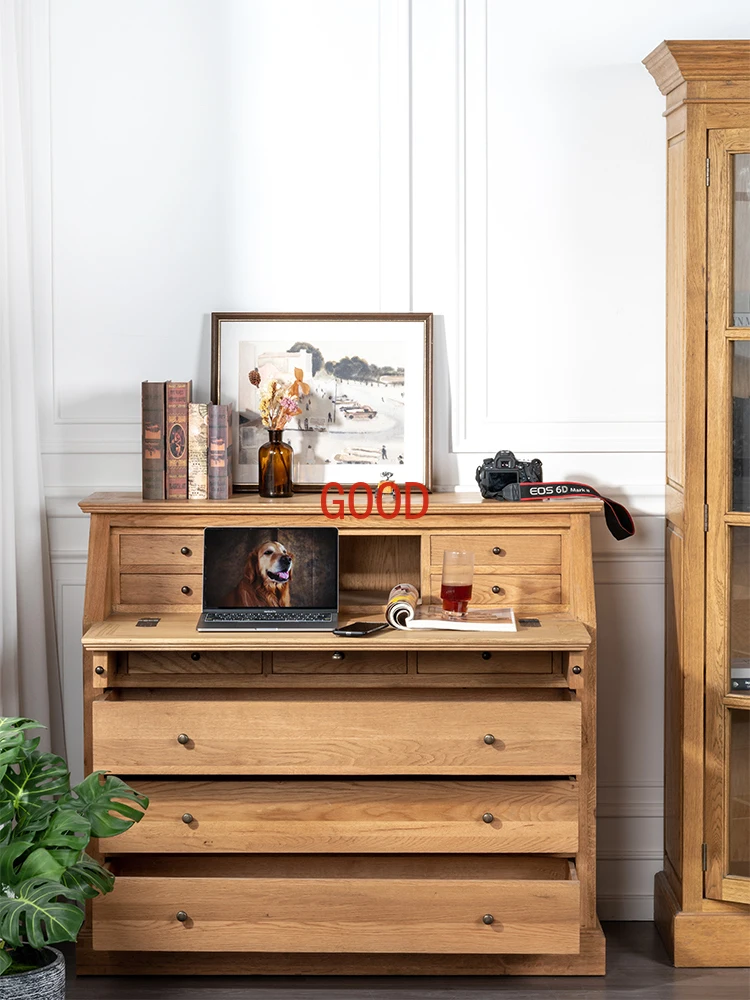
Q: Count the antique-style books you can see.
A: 4